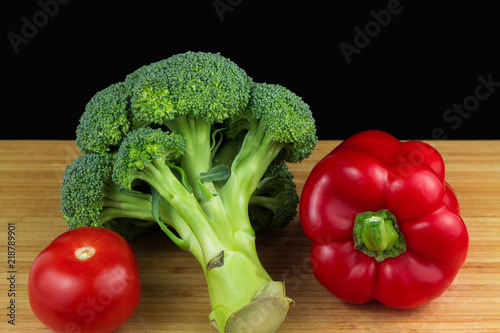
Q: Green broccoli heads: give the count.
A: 1